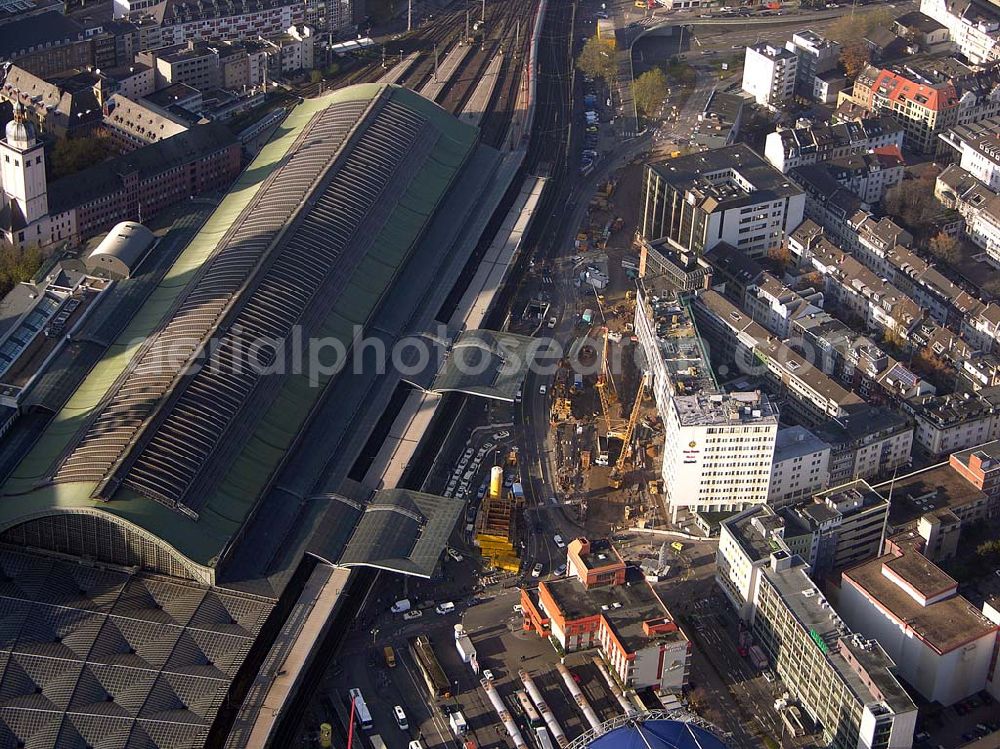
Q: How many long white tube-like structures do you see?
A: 4